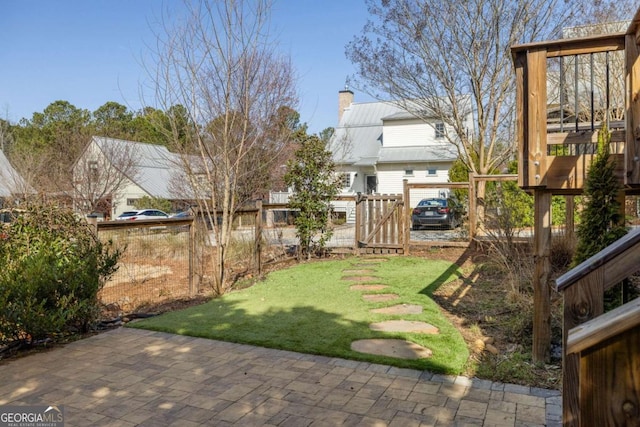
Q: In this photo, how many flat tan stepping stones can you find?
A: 9